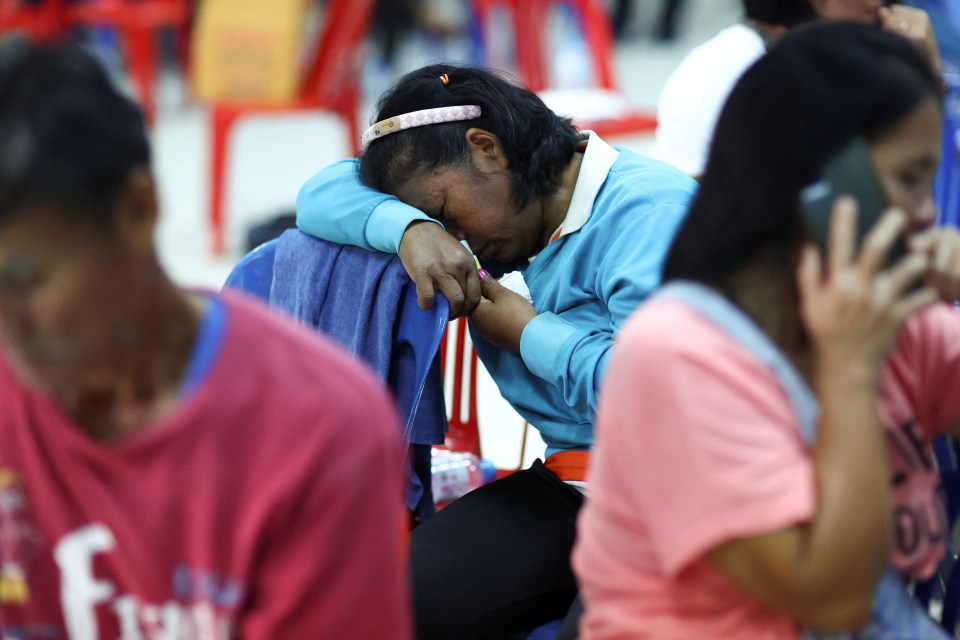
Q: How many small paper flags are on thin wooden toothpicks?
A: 0